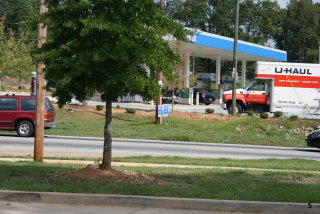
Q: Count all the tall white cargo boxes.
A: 1